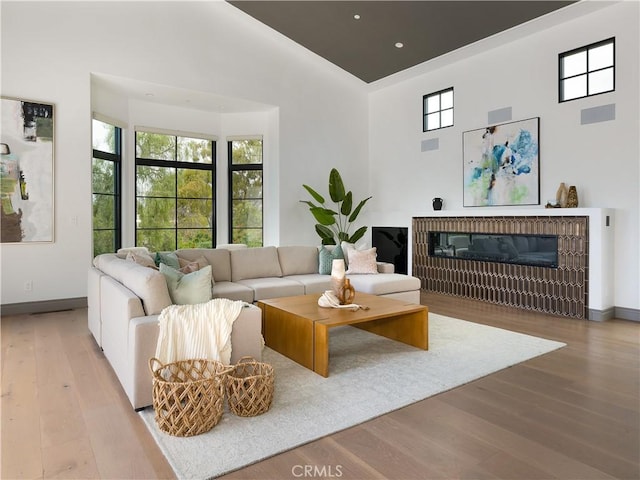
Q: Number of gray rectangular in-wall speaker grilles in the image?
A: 3